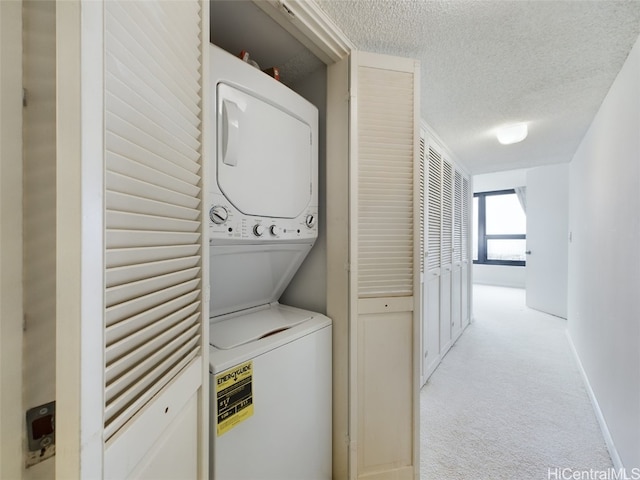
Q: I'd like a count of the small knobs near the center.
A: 2